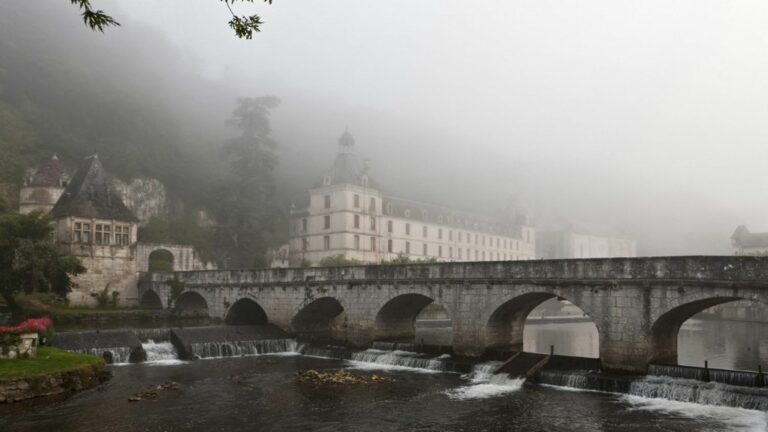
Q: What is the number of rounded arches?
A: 8